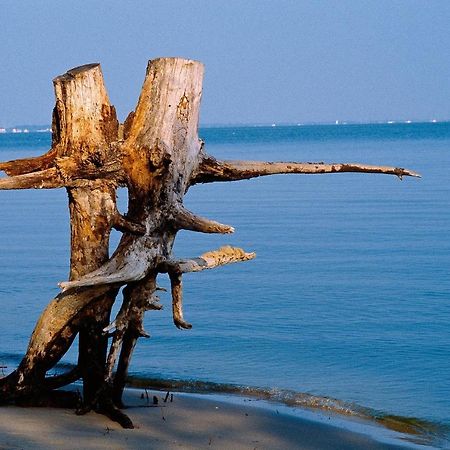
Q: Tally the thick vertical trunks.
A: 2